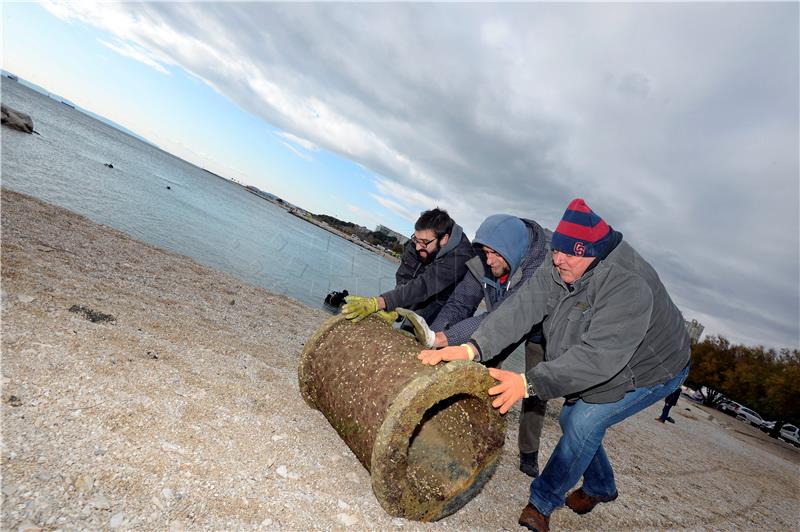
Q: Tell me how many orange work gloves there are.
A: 2